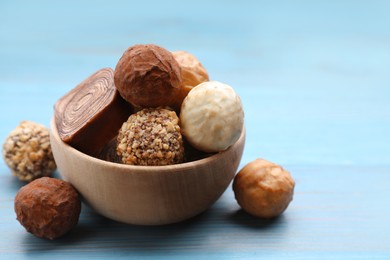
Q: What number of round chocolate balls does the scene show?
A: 7